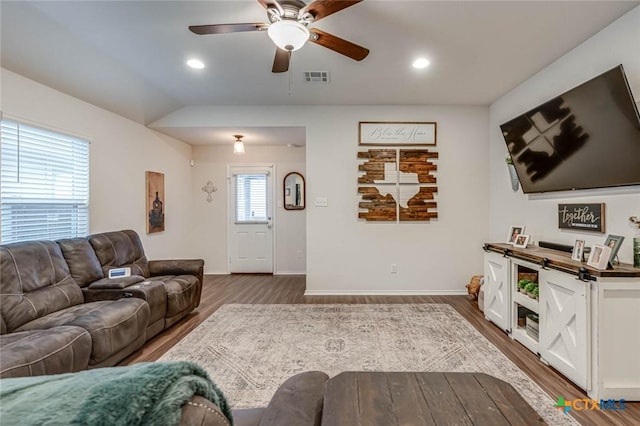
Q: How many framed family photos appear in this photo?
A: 5